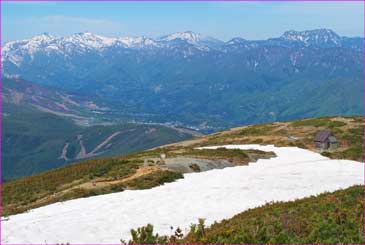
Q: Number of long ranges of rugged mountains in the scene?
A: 1